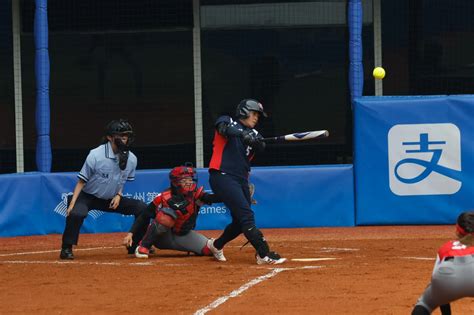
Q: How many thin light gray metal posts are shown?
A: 3